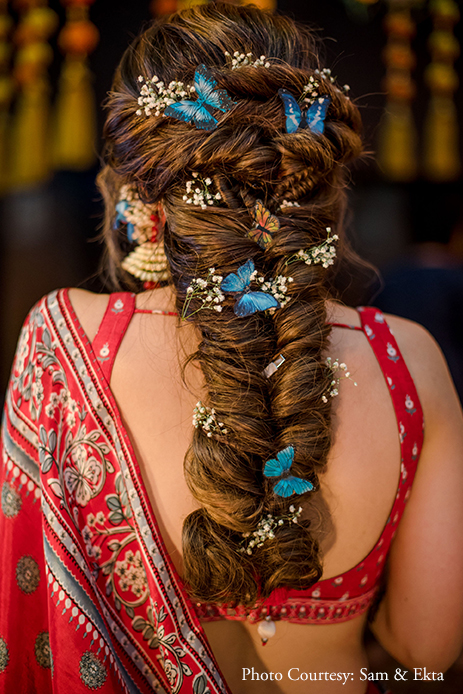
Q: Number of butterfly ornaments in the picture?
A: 5